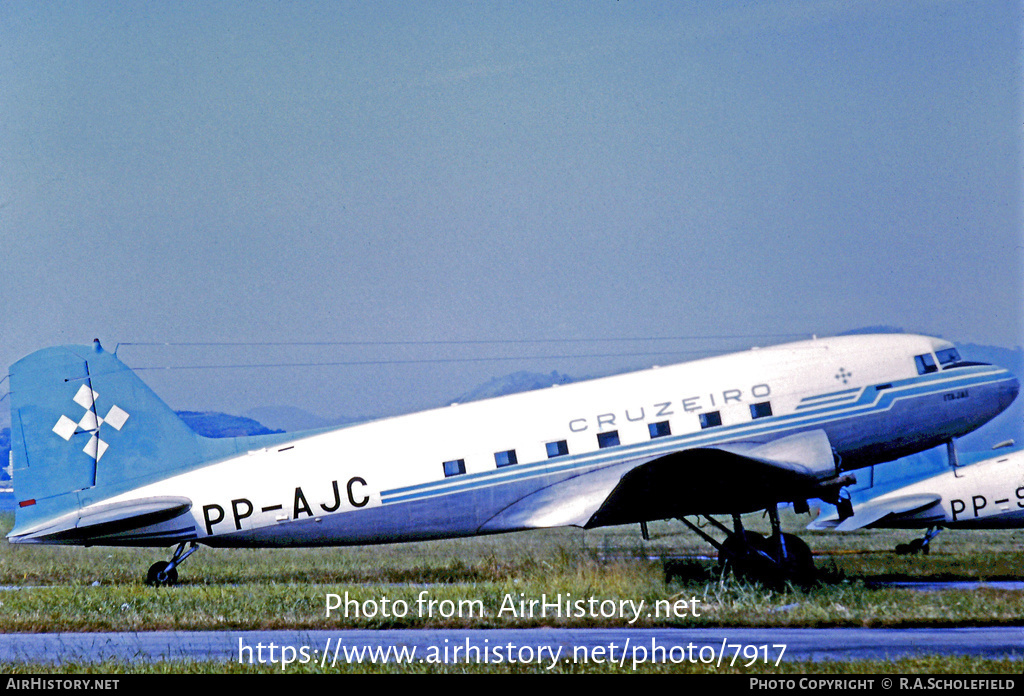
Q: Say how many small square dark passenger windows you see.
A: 7